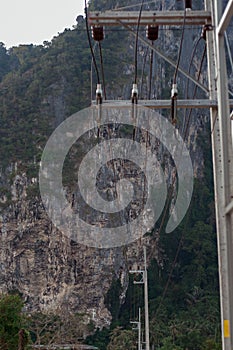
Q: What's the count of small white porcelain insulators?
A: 3